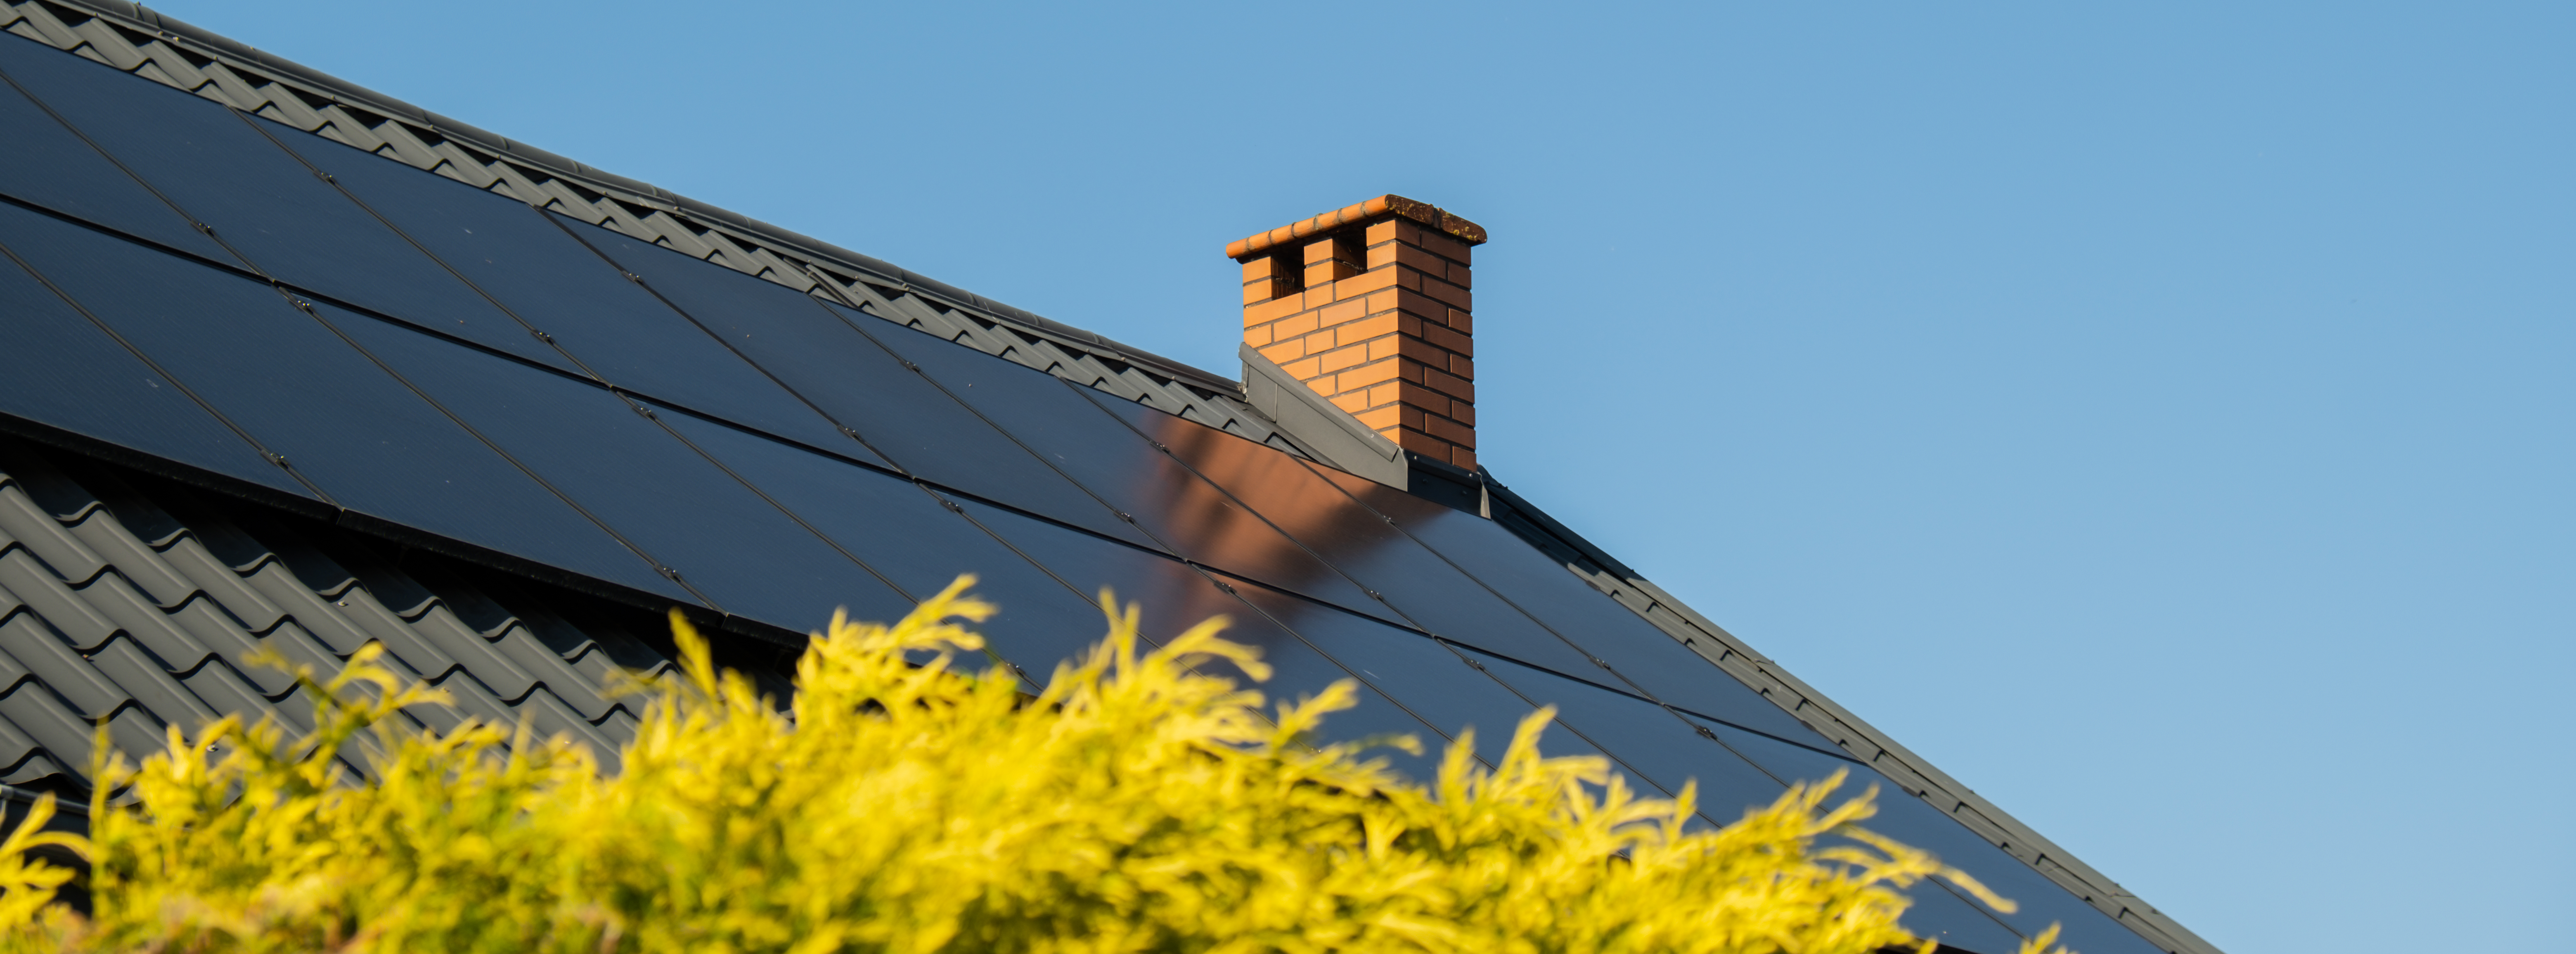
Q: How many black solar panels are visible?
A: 15